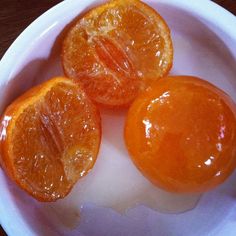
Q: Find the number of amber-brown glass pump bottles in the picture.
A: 0